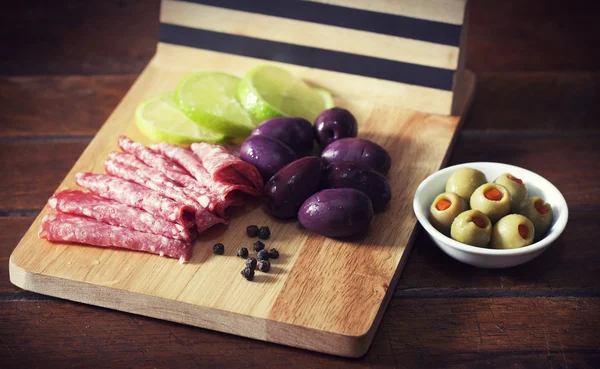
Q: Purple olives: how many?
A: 7